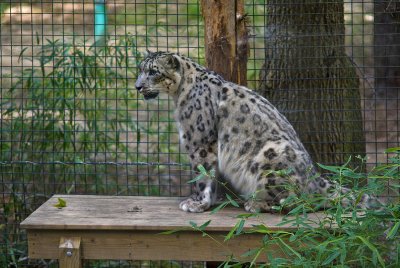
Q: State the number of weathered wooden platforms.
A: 1